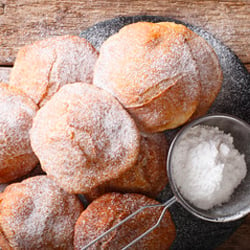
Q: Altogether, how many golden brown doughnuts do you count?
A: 8